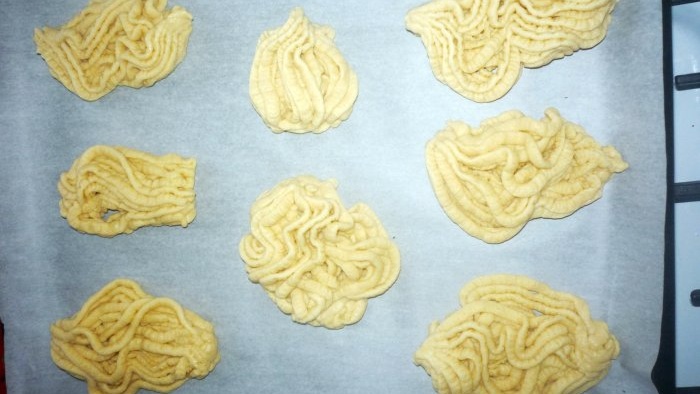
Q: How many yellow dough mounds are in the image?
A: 8